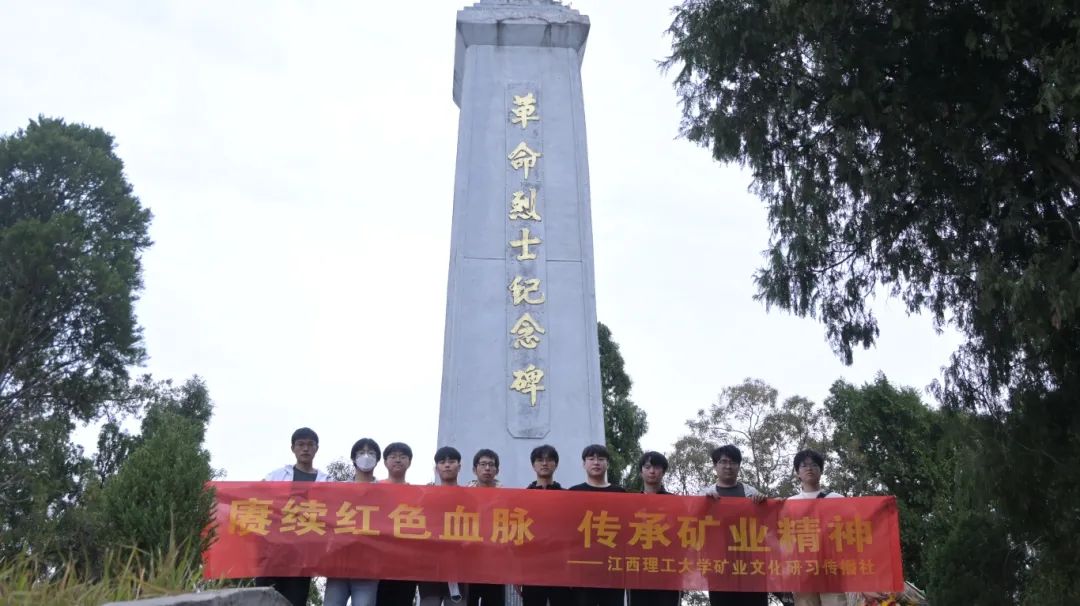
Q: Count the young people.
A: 10